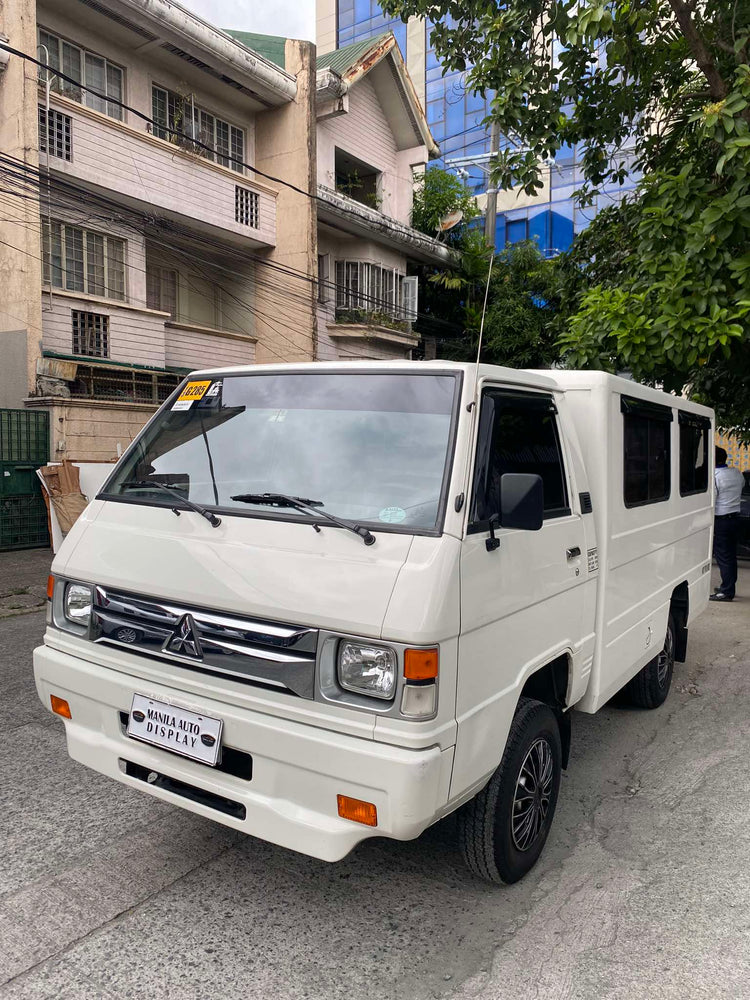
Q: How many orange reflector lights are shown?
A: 4